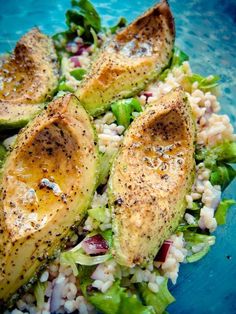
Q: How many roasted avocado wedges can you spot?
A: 4